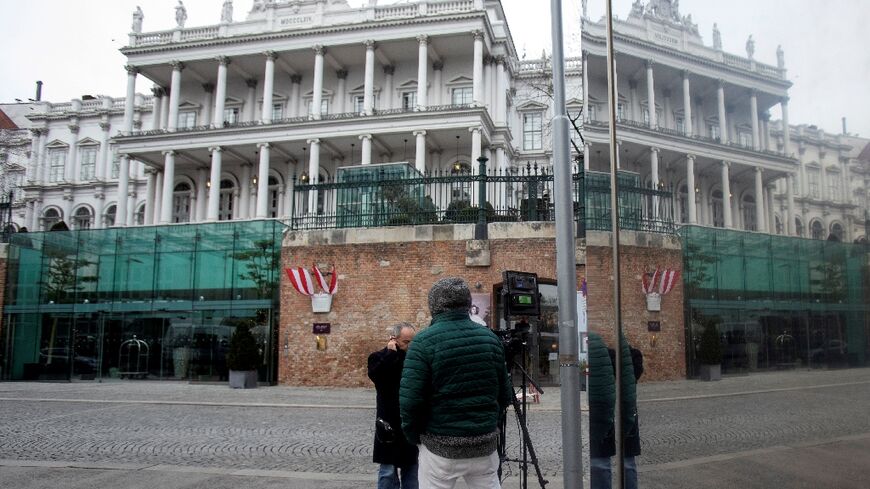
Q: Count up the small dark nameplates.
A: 2